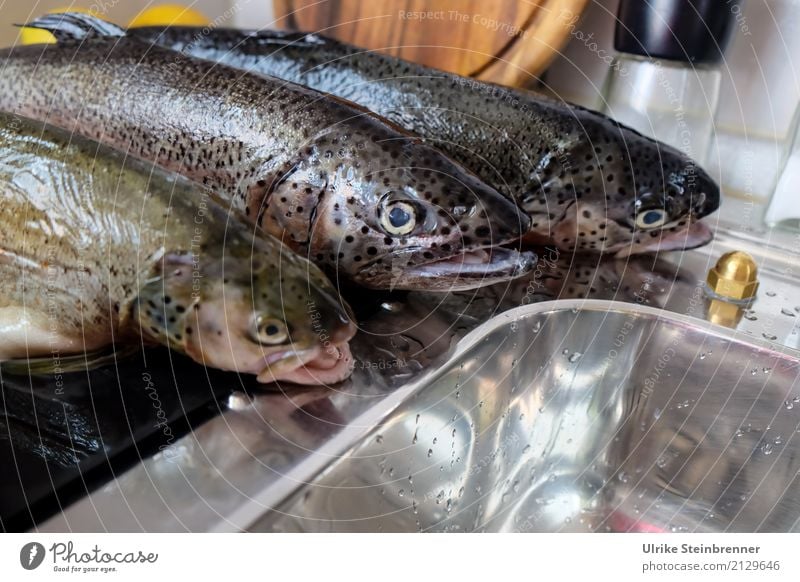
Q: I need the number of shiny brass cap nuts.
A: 1